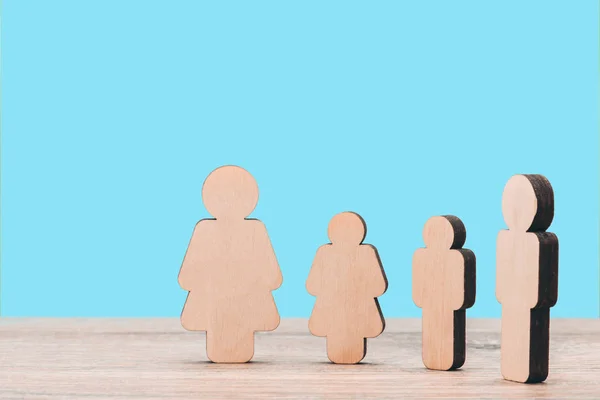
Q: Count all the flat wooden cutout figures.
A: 4